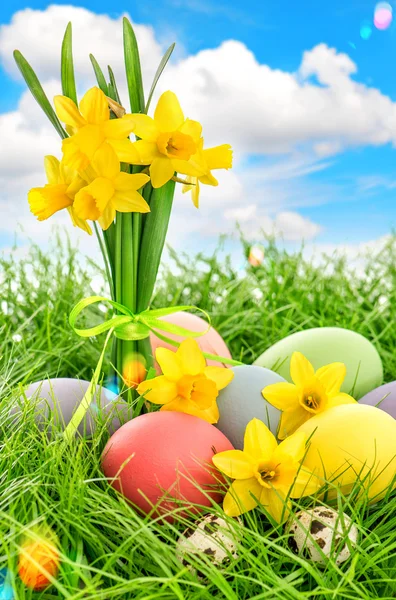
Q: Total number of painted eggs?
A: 7